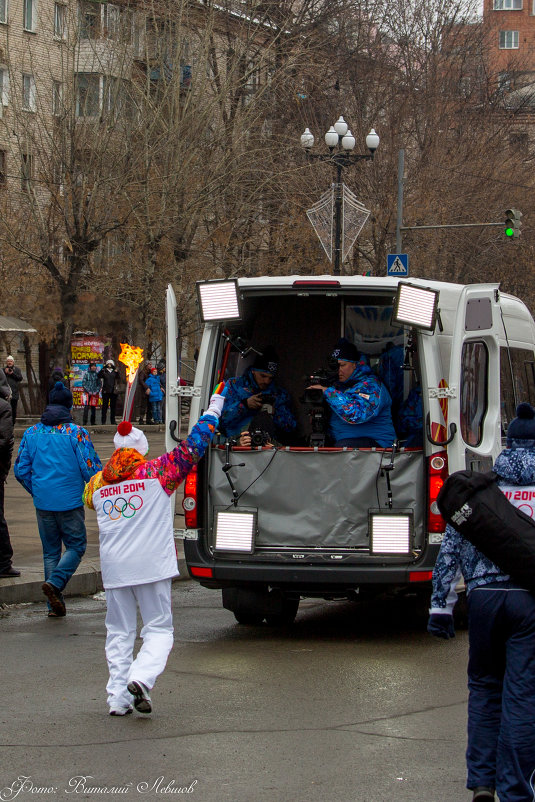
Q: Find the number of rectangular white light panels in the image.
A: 4